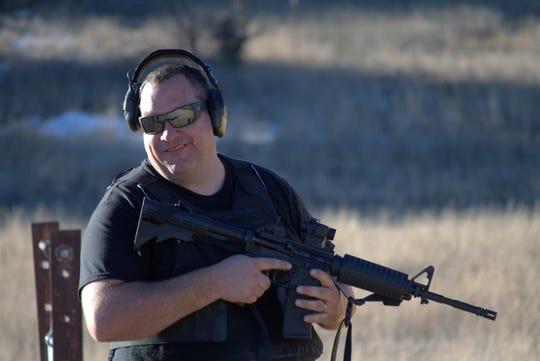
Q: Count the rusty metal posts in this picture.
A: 2